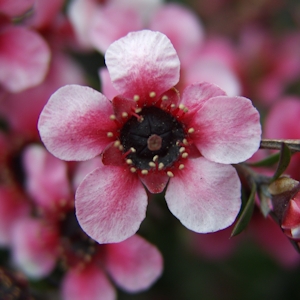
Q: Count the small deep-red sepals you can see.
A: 5